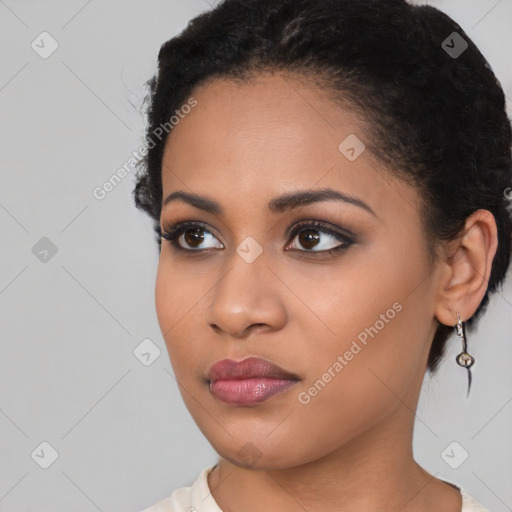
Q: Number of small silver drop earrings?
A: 1